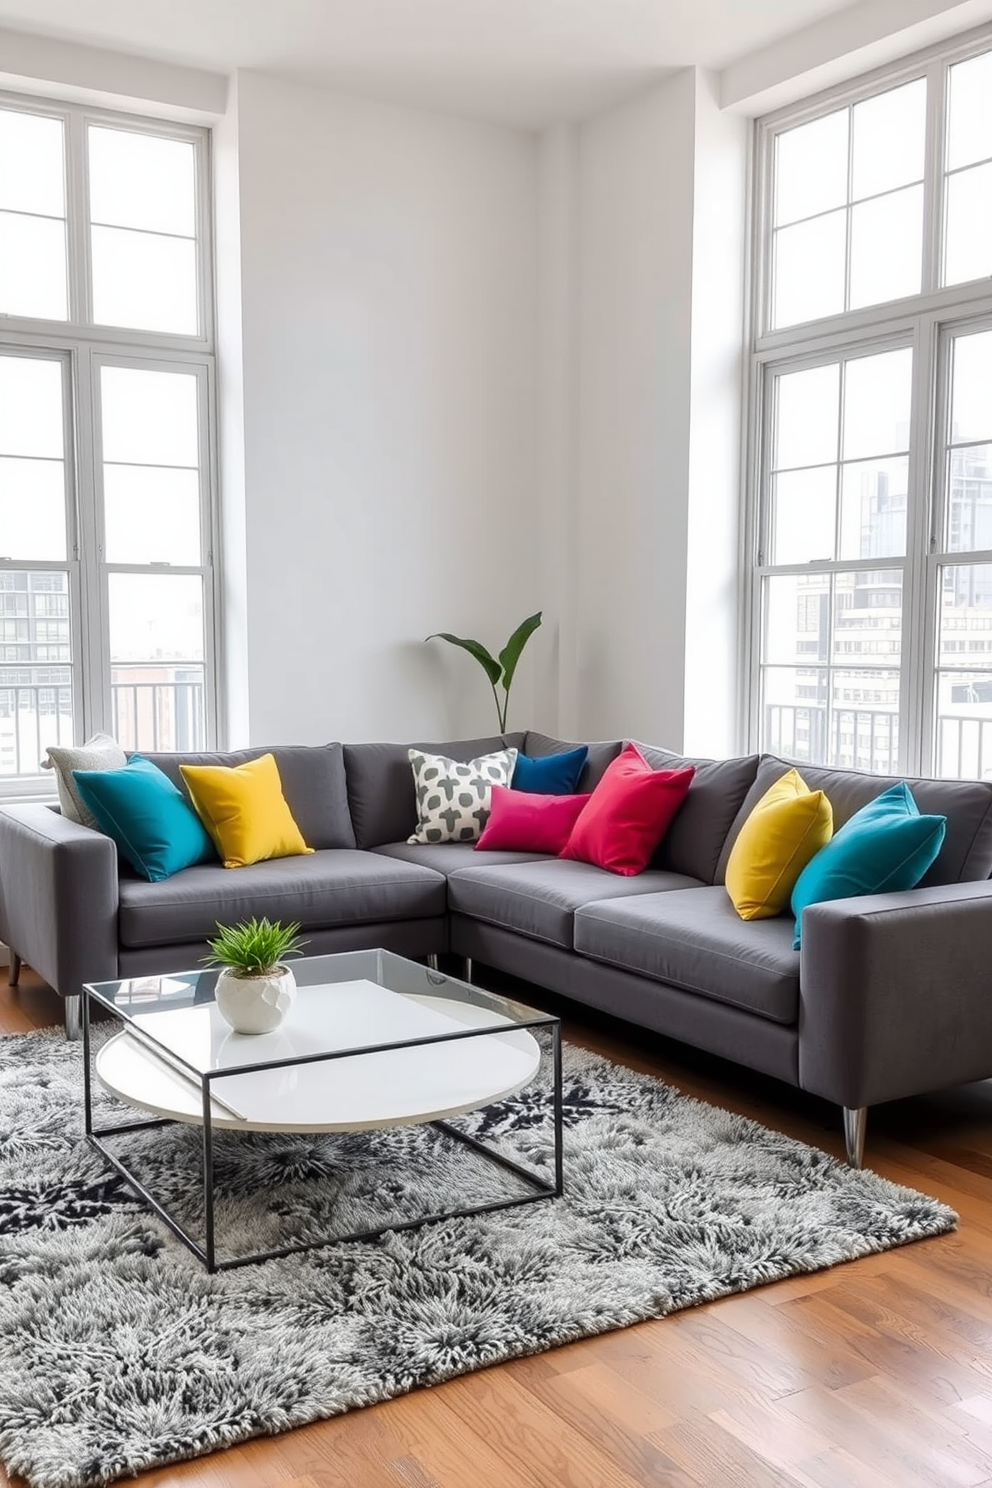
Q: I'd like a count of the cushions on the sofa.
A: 9